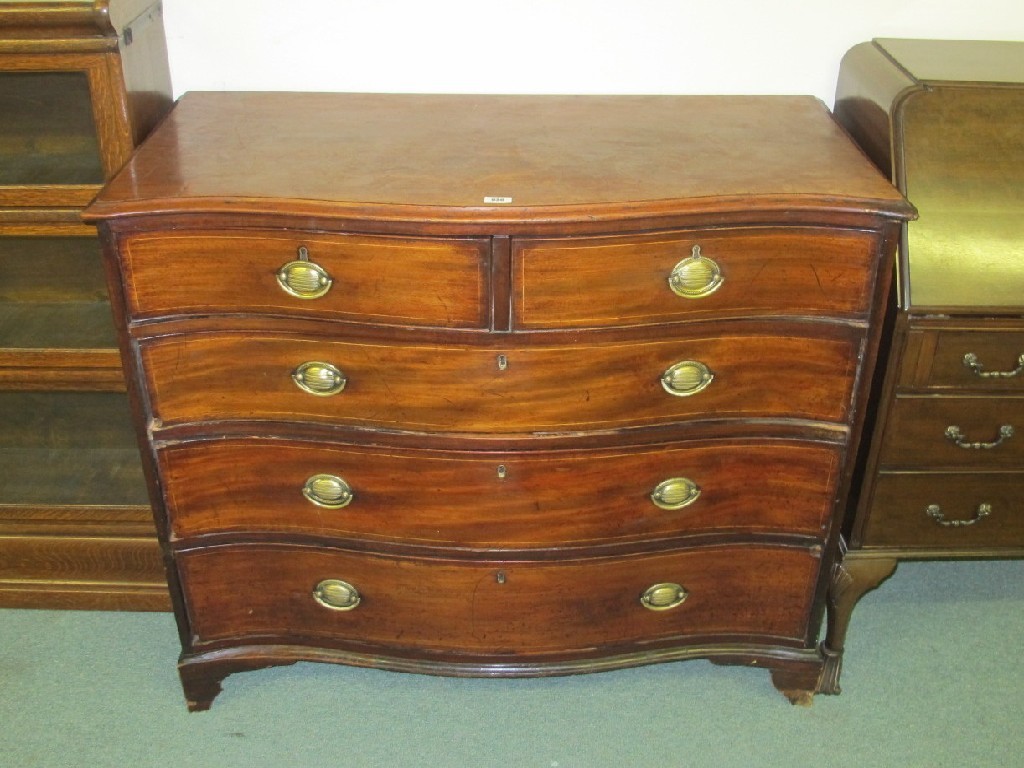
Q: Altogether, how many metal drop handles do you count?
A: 11